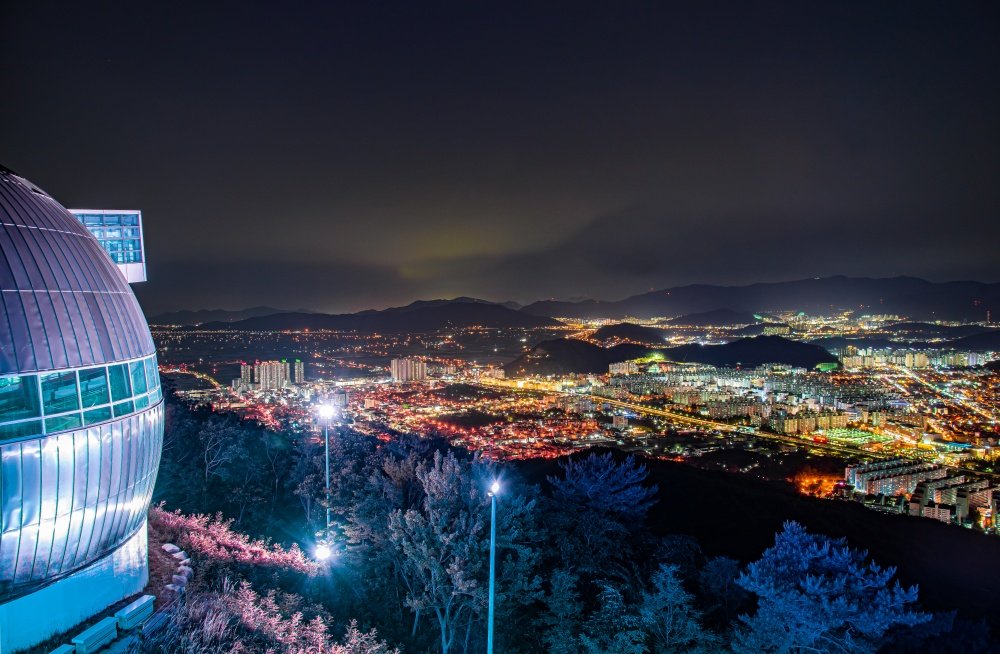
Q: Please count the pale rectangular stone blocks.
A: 3